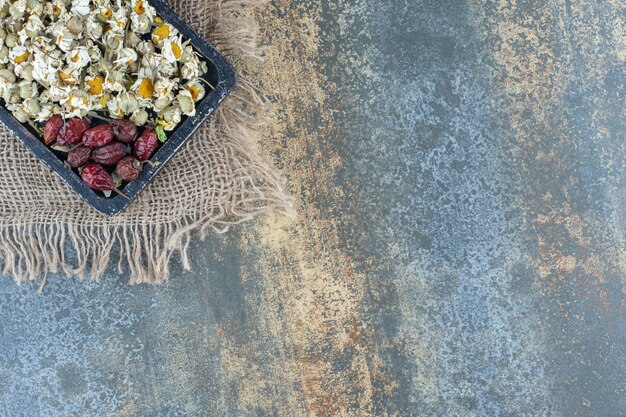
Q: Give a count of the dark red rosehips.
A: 9